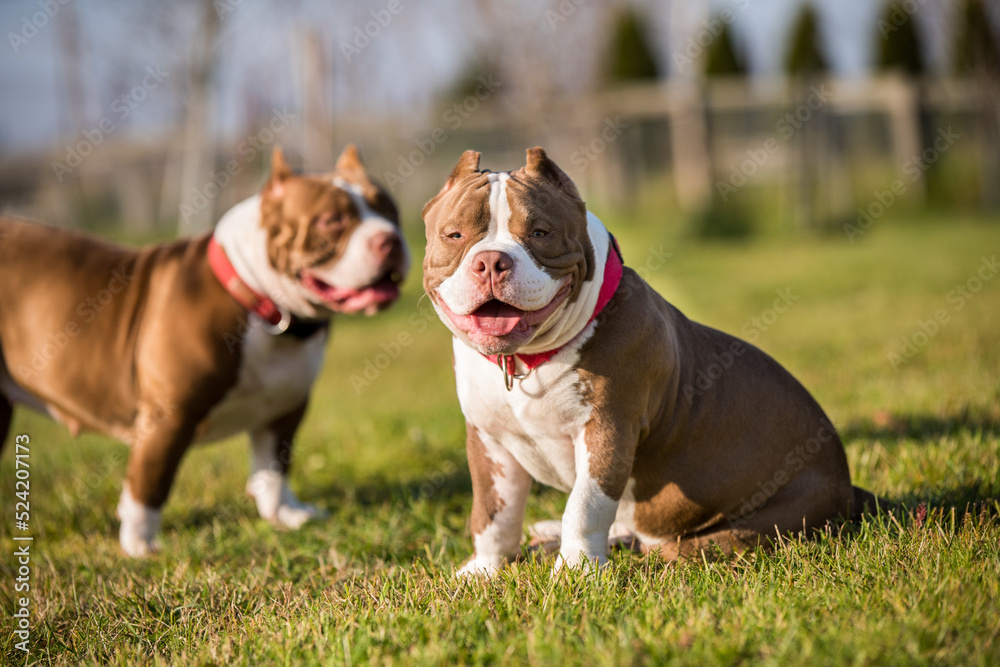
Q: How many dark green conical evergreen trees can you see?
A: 5